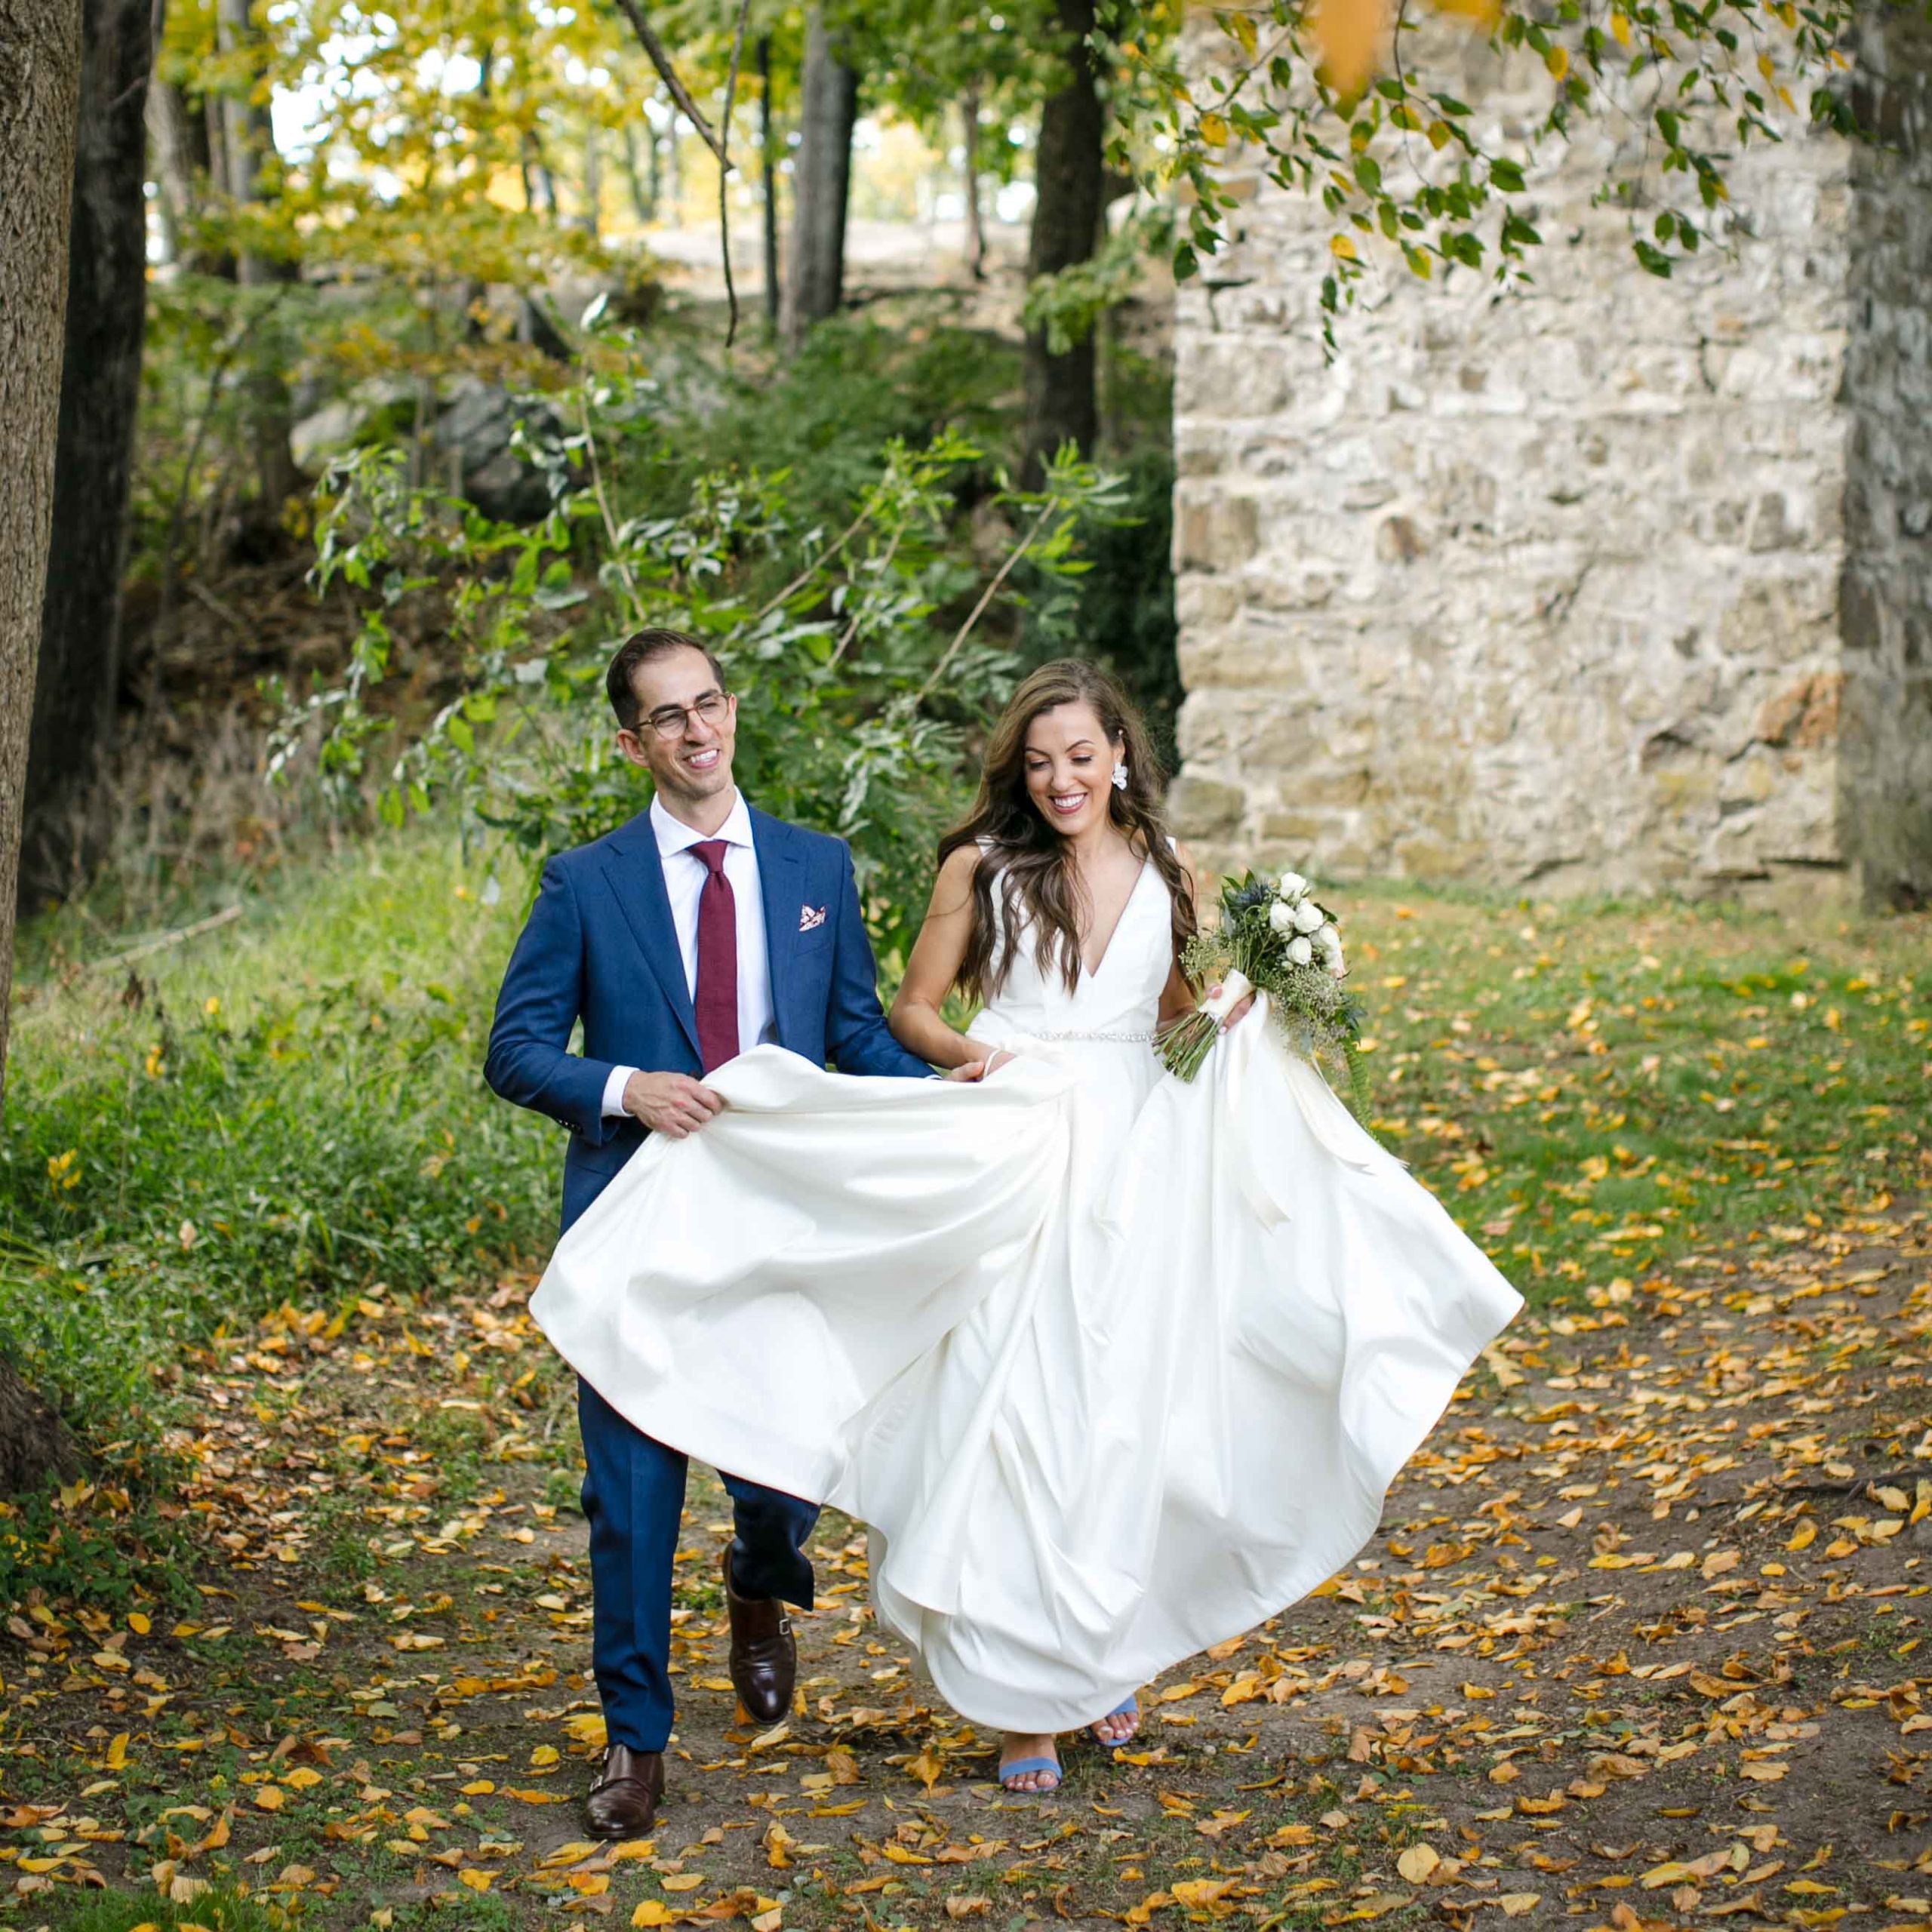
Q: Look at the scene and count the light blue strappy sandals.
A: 2